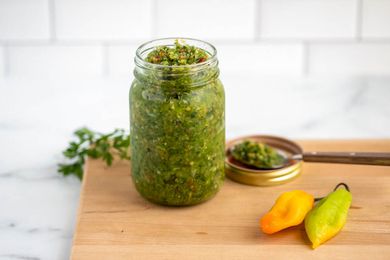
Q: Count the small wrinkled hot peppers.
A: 2